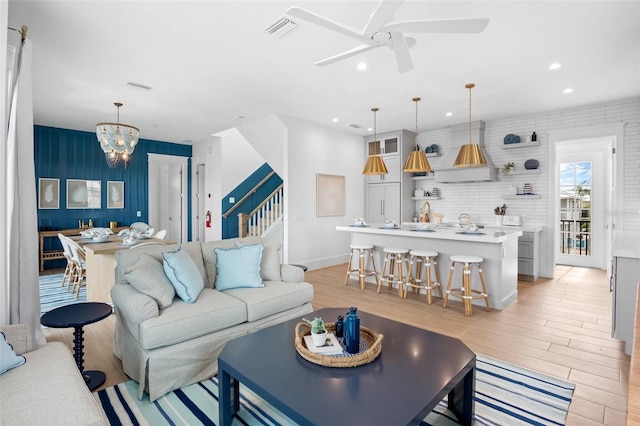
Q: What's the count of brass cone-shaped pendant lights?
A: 3